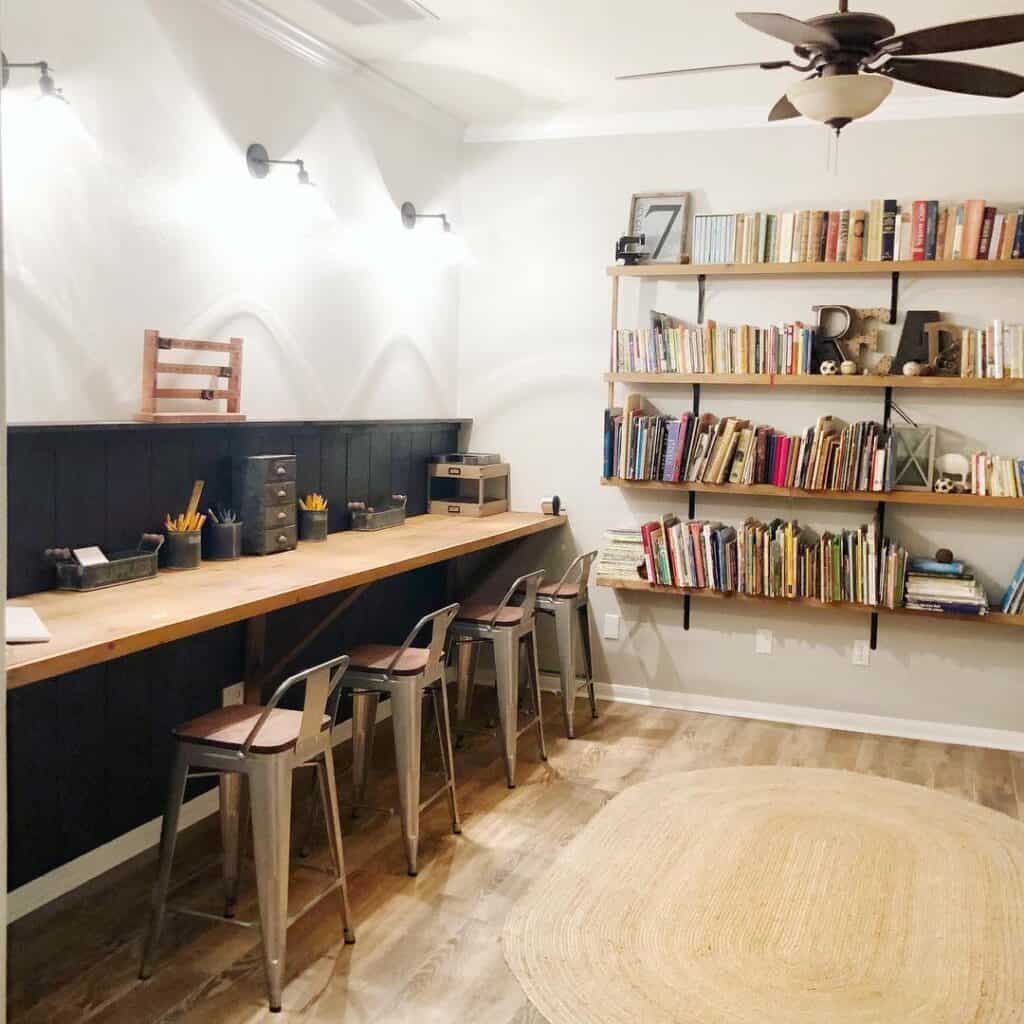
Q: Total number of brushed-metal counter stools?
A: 4